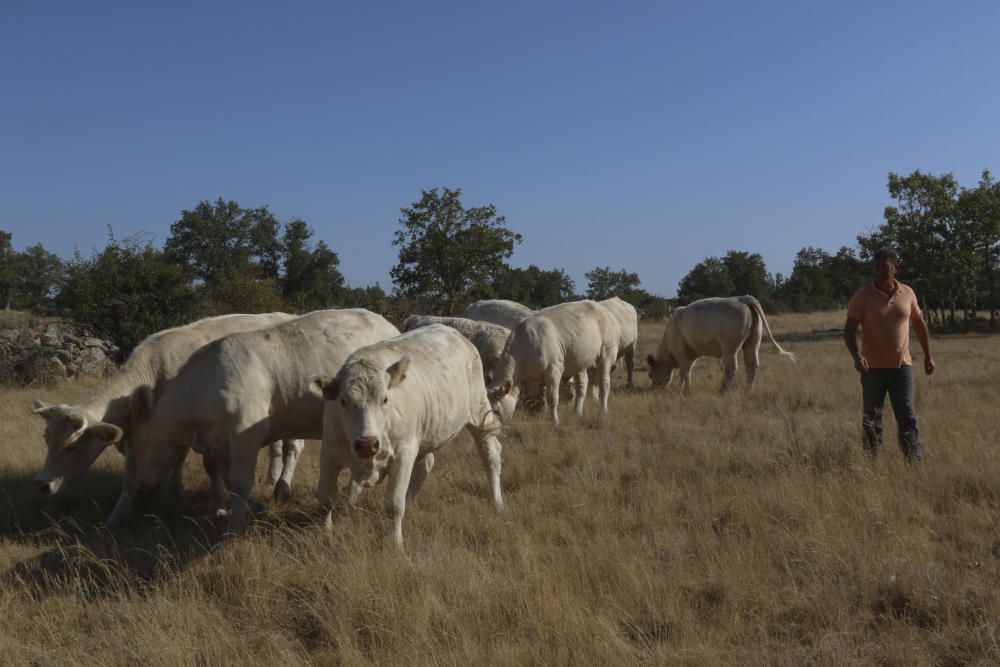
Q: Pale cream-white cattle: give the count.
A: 8